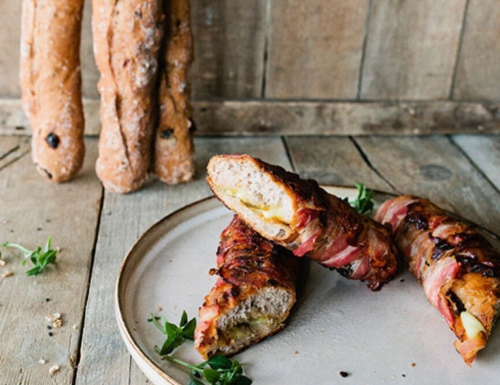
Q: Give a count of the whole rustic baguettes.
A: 3